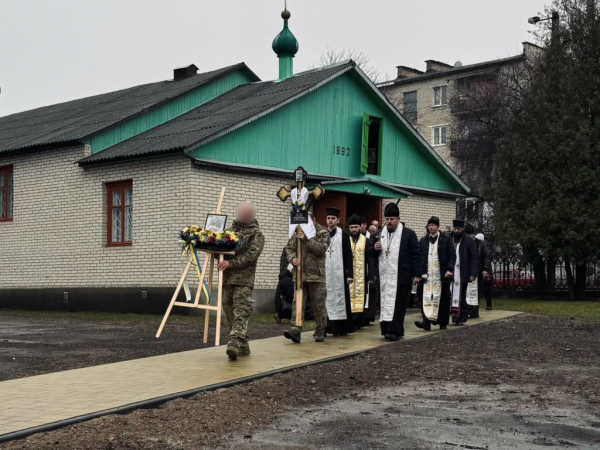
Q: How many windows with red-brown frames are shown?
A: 2